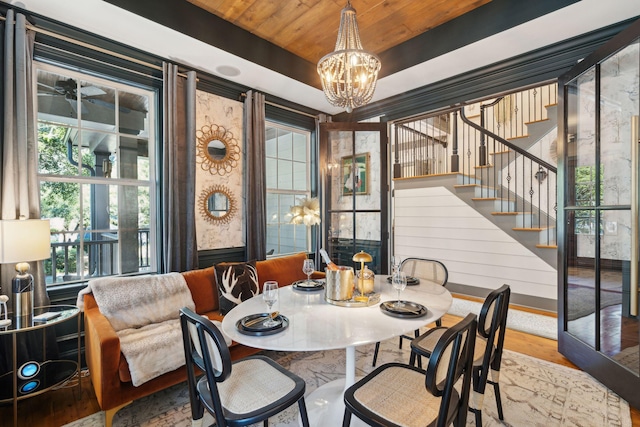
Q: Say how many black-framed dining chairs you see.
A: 4